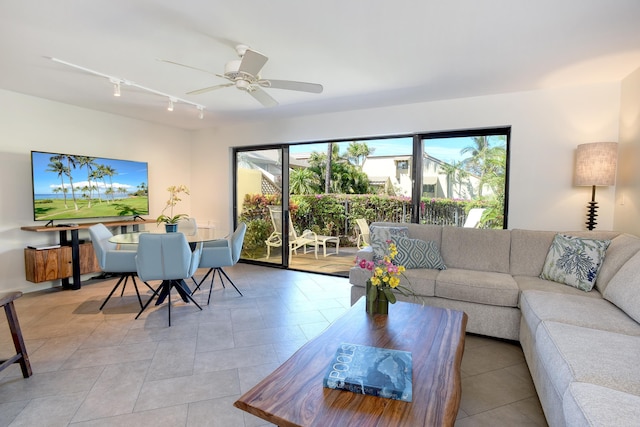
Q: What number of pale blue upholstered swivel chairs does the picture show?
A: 4